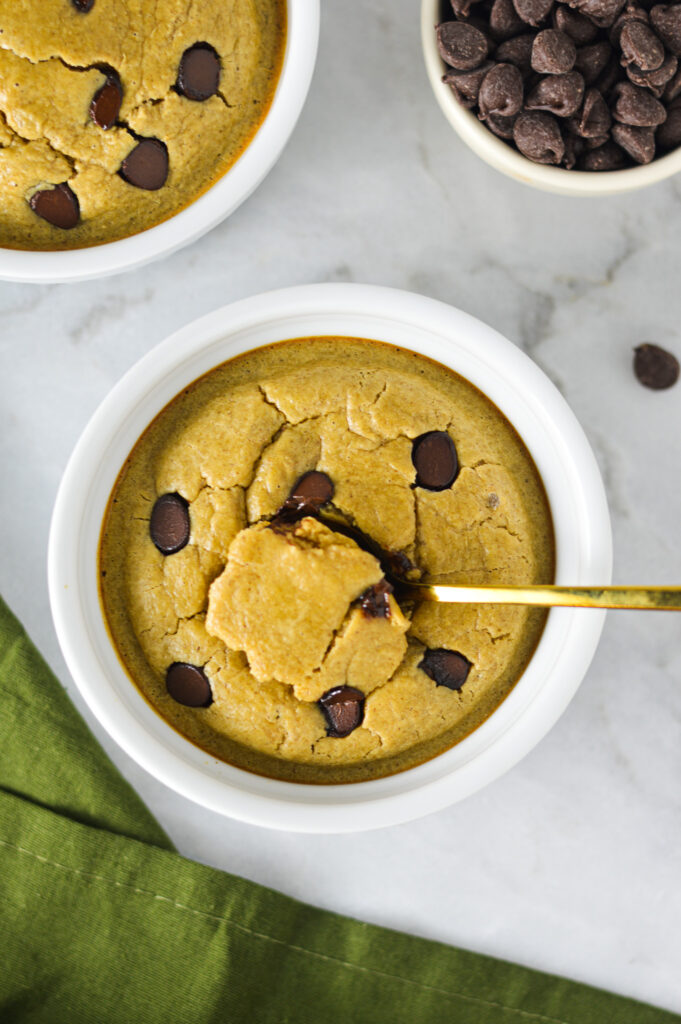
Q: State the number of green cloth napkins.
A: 1